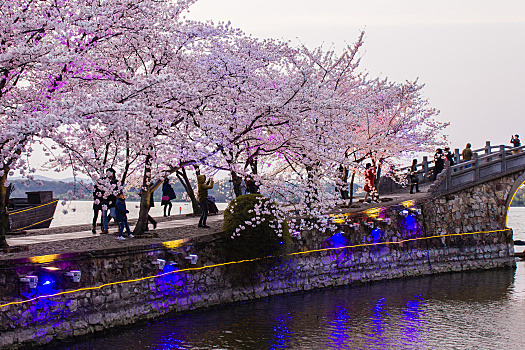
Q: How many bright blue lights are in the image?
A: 5